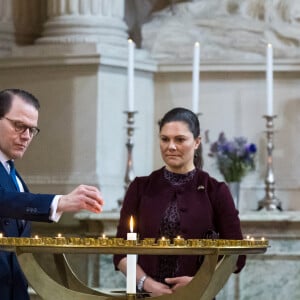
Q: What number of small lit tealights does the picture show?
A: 9